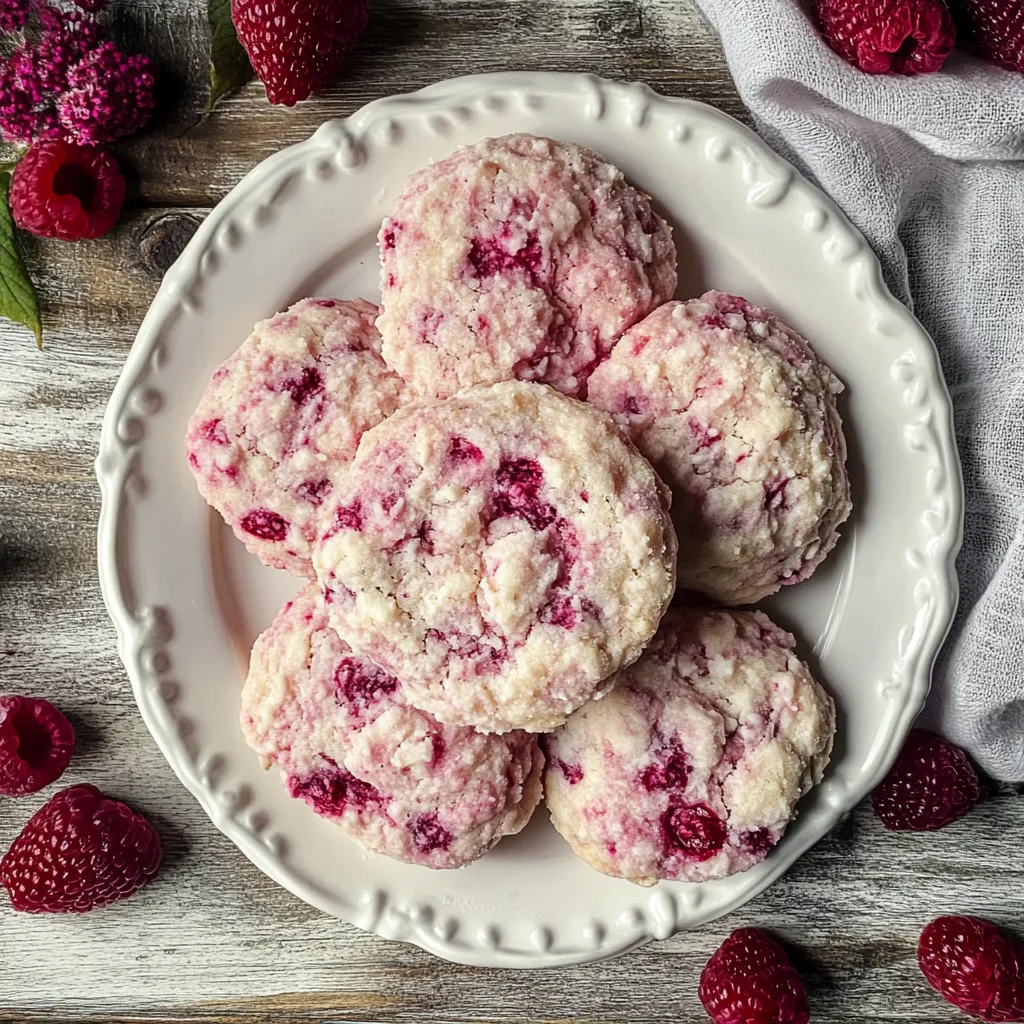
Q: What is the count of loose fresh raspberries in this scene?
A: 9